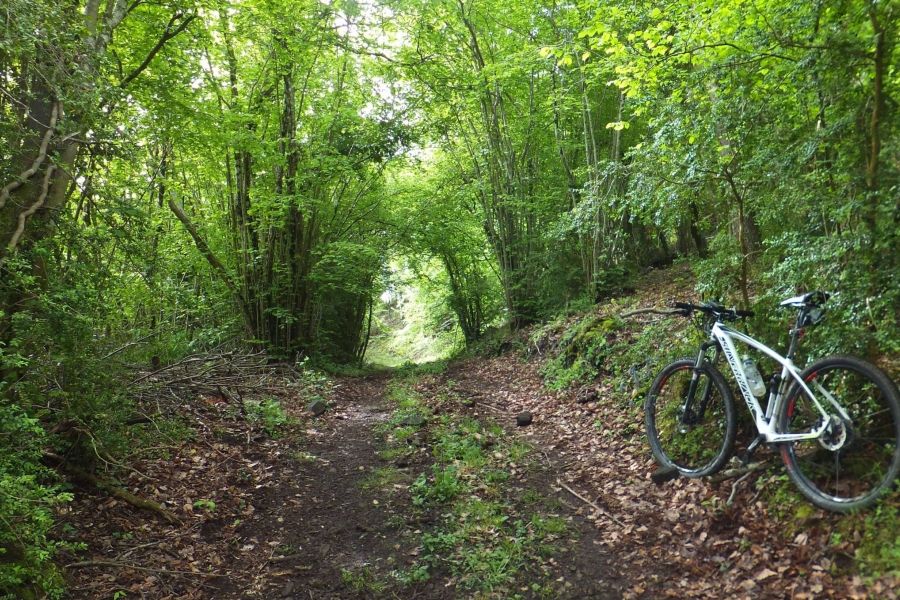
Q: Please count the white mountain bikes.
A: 1